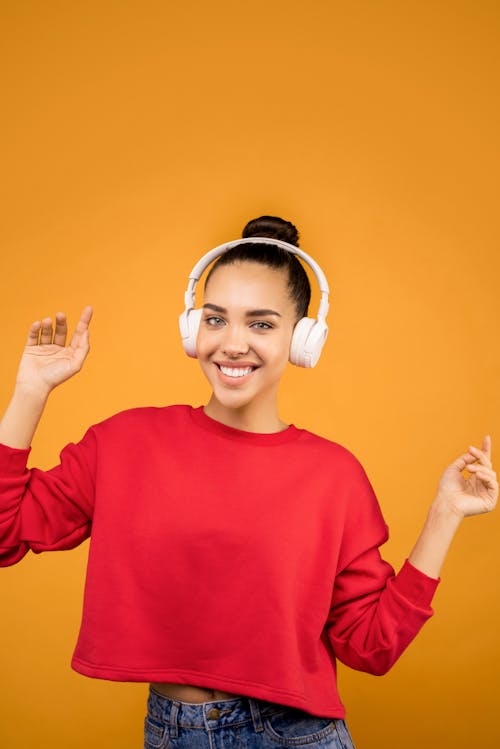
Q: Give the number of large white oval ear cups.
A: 2